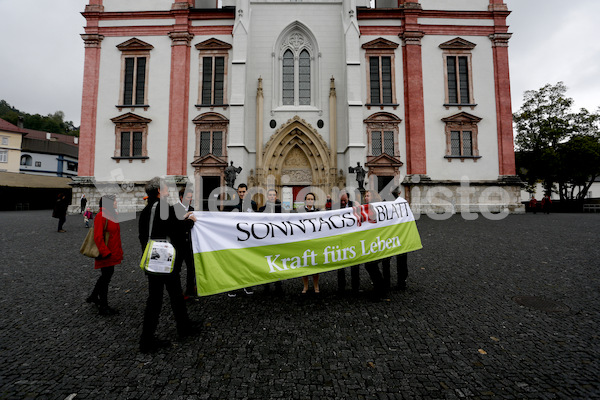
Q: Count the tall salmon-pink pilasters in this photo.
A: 4